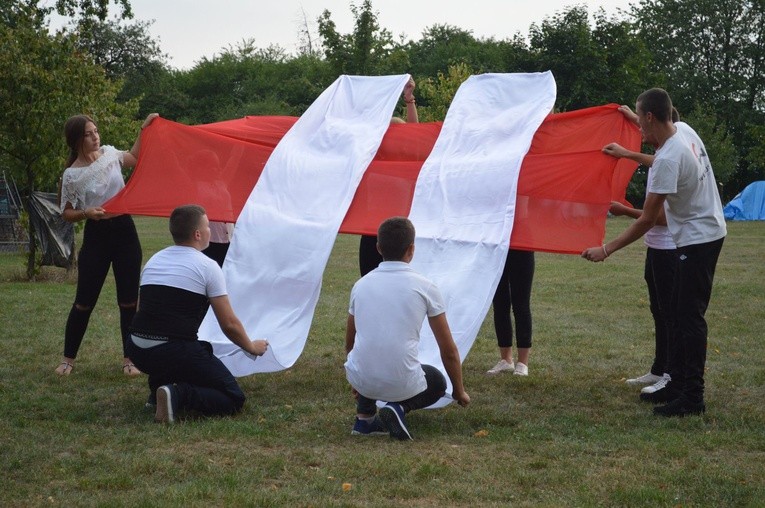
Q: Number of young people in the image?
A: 8